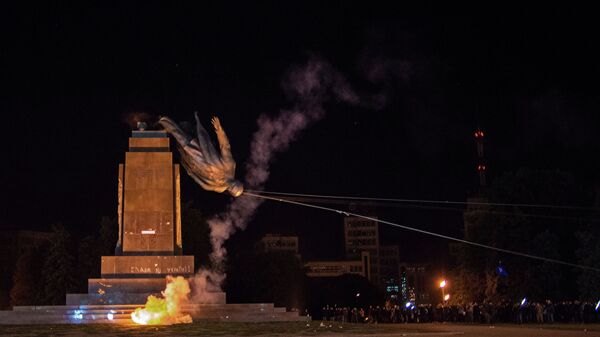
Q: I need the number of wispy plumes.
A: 1